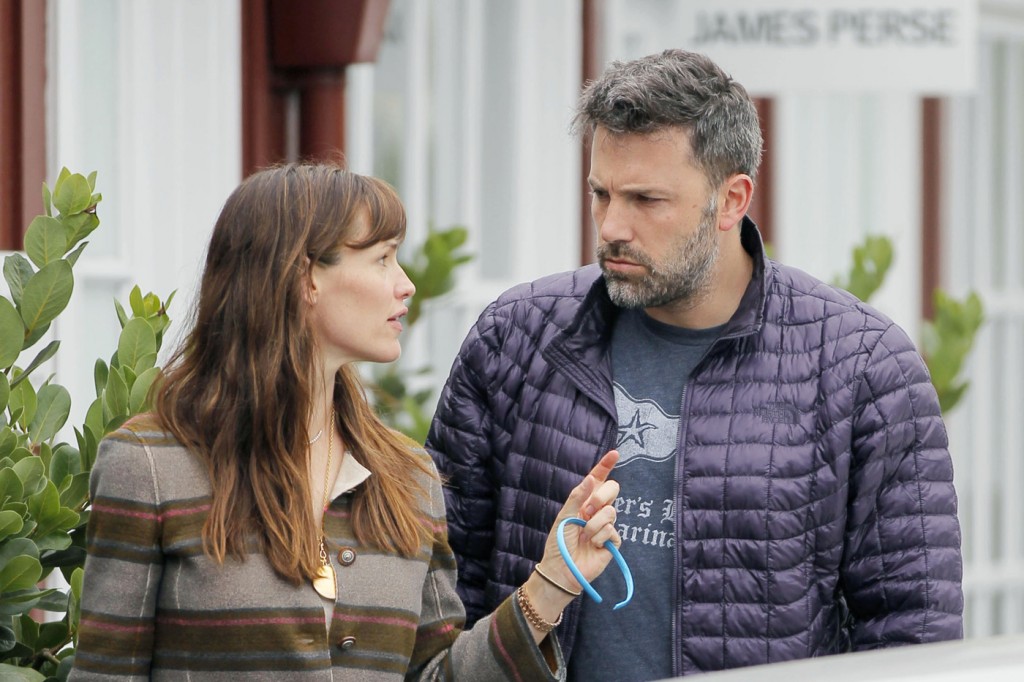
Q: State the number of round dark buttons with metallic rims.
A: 2